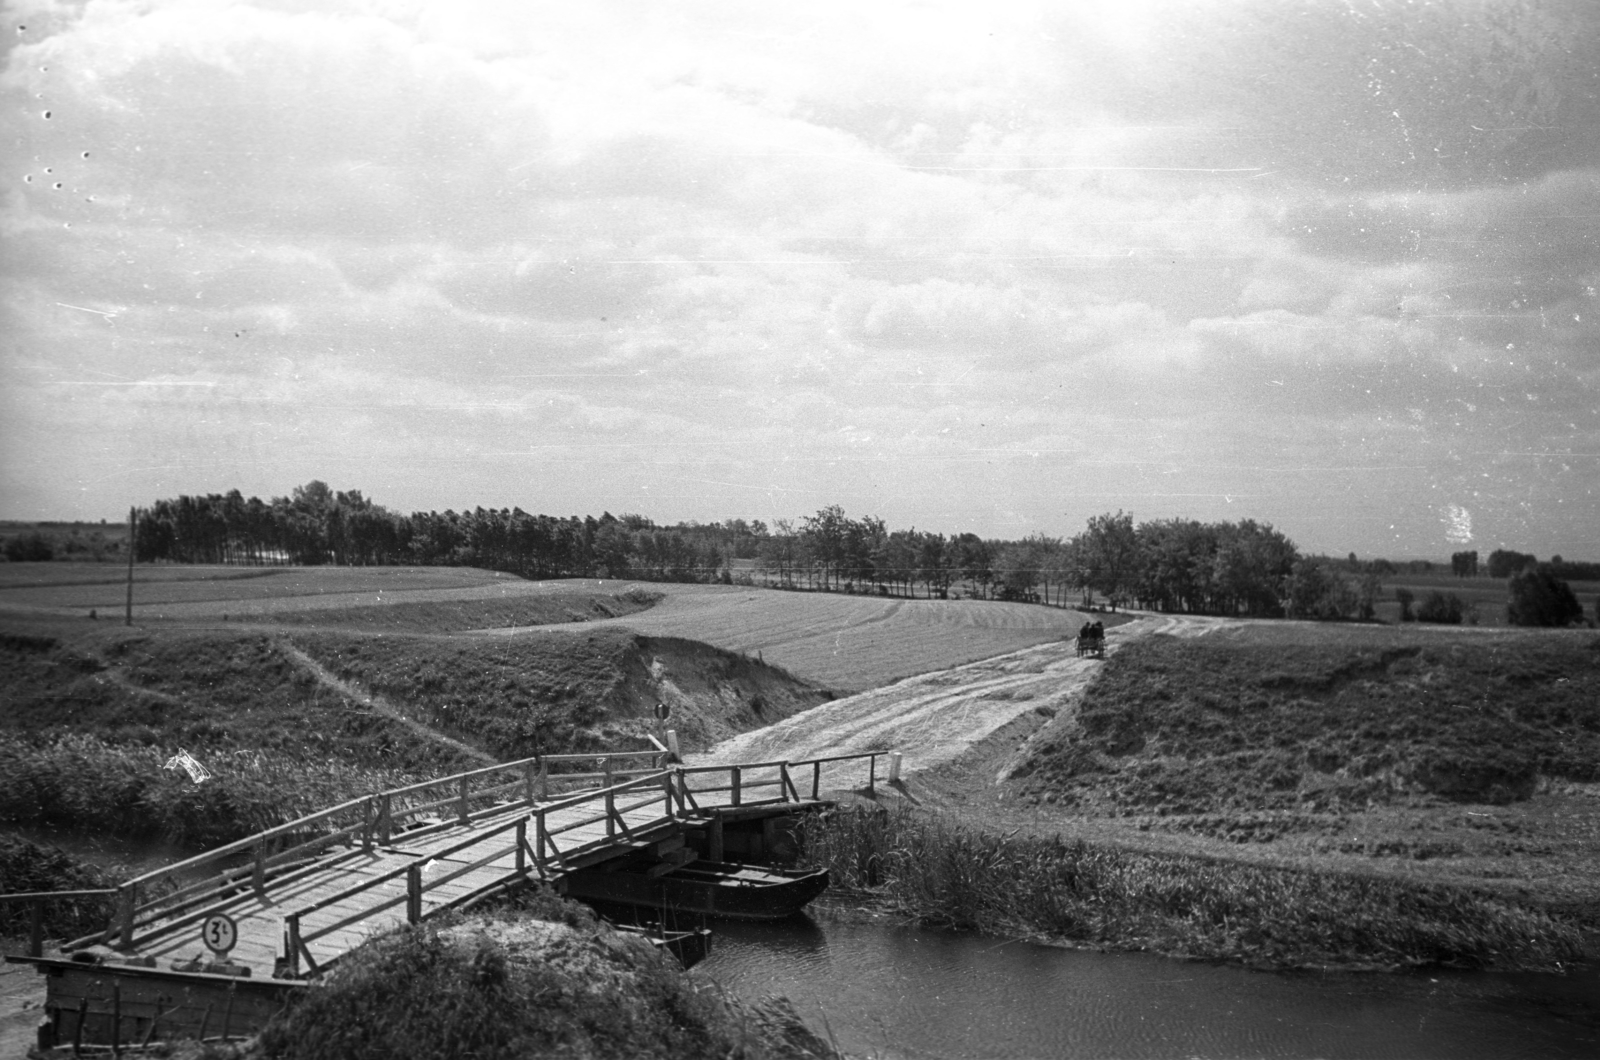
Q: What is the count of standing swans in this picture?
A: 0